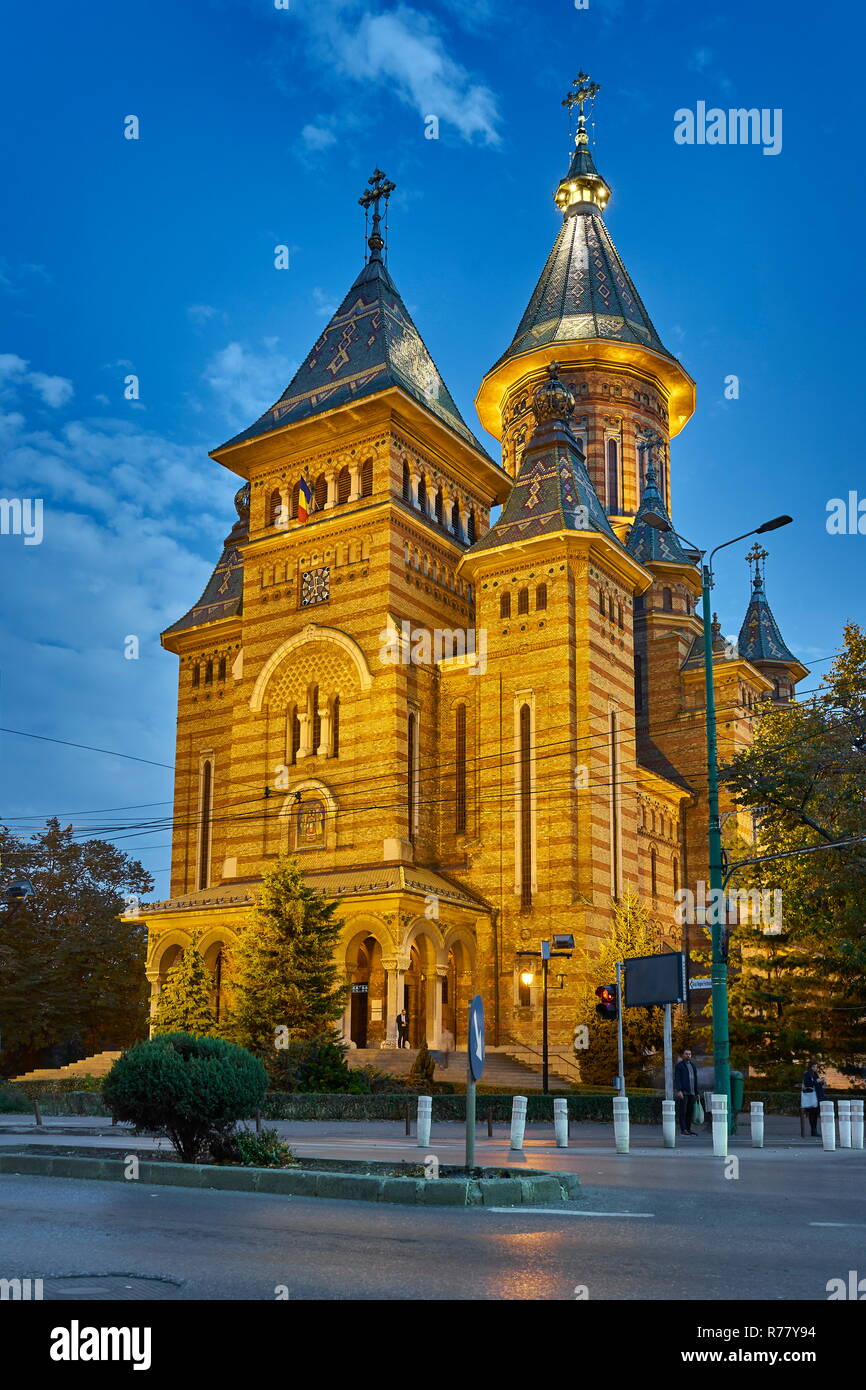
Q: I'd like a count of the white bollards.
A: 10